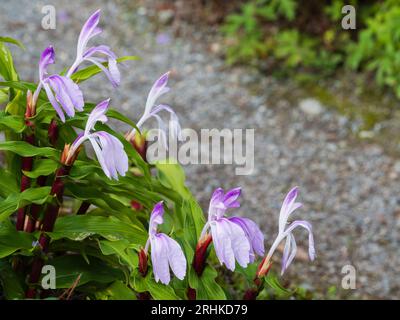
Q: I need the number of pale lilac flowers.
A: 7